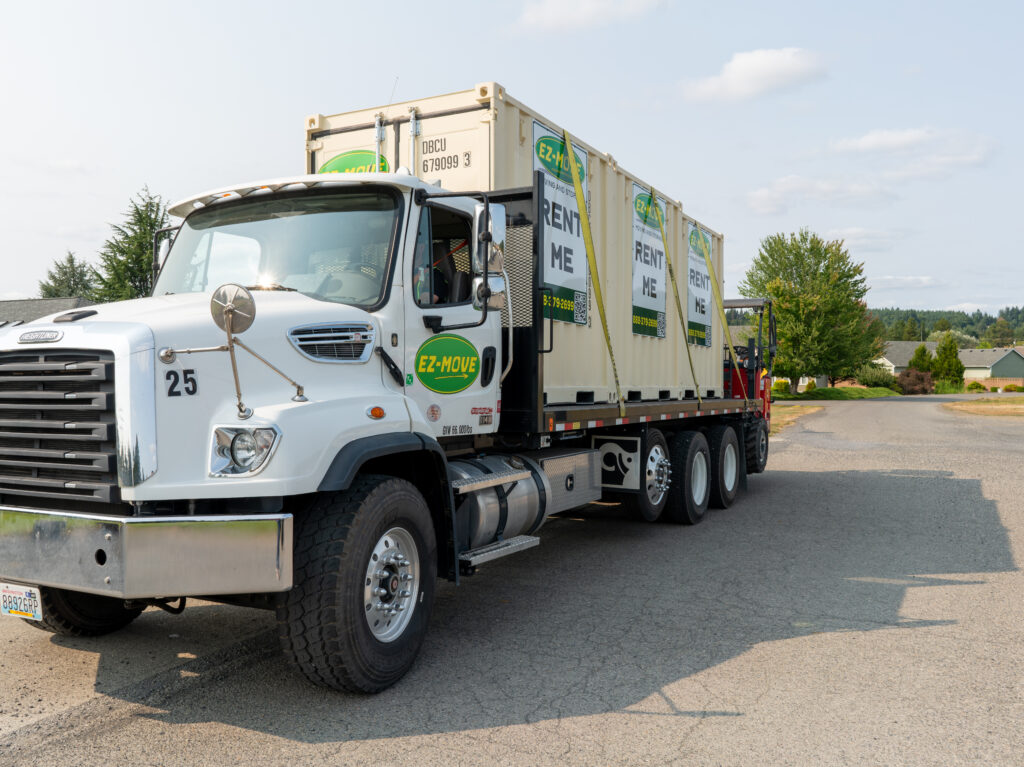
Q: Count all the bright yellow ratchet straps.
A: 3